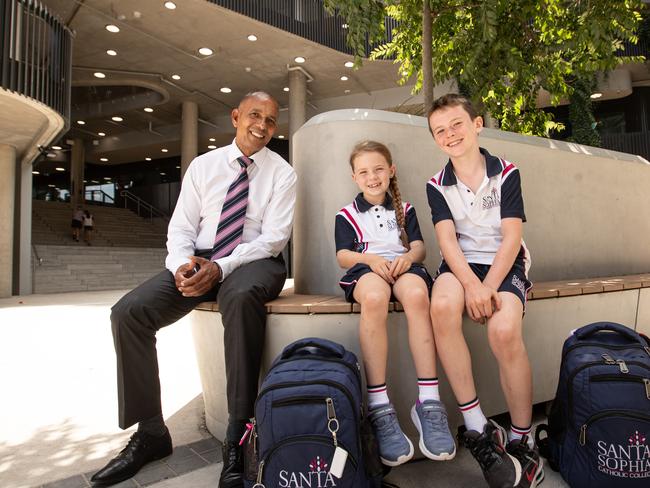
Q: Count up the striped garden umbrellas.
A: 0